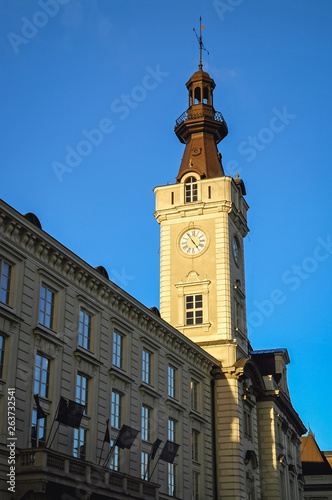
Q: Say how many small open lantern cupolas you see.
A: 1